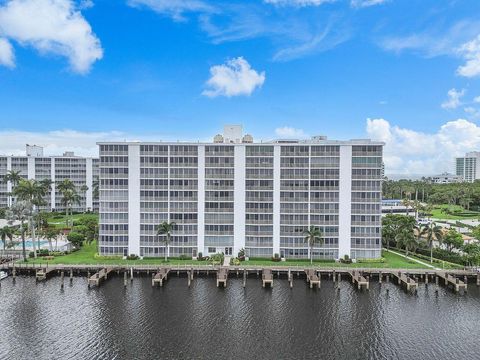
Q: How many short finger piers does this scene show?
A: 9